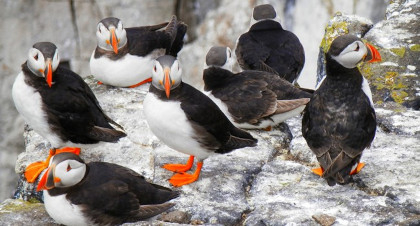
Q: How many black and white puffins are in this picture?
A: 7